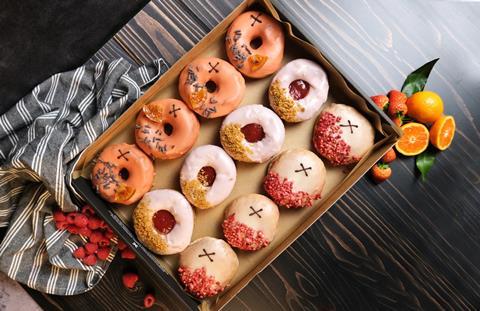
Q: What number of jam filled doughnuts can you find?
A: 4